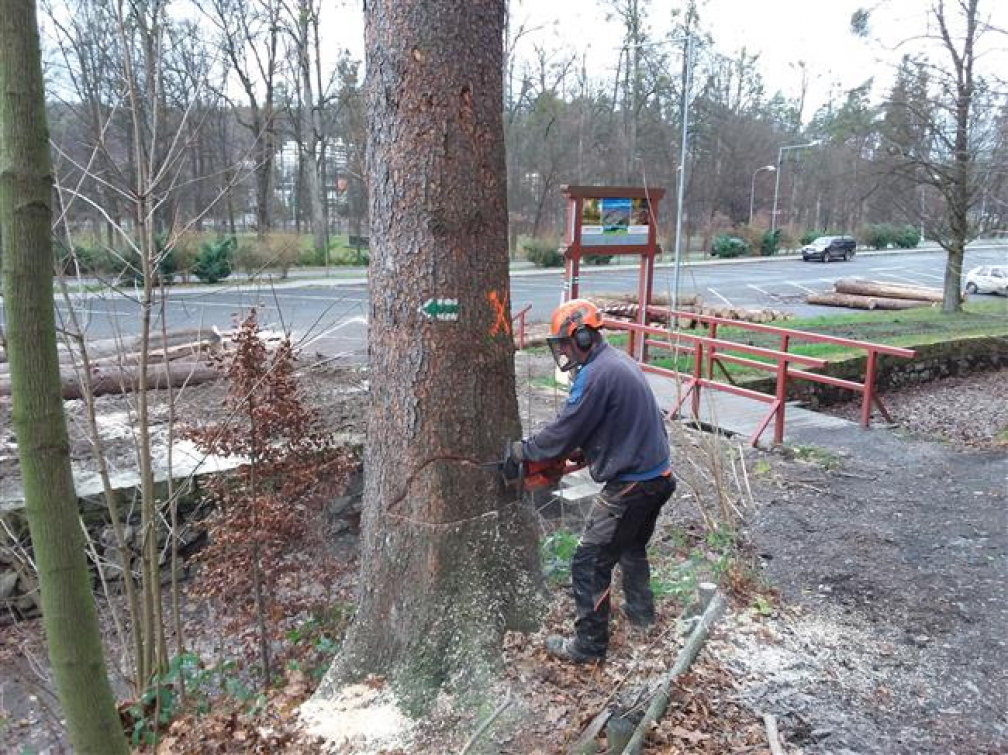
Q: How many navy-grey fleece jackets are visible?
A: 1